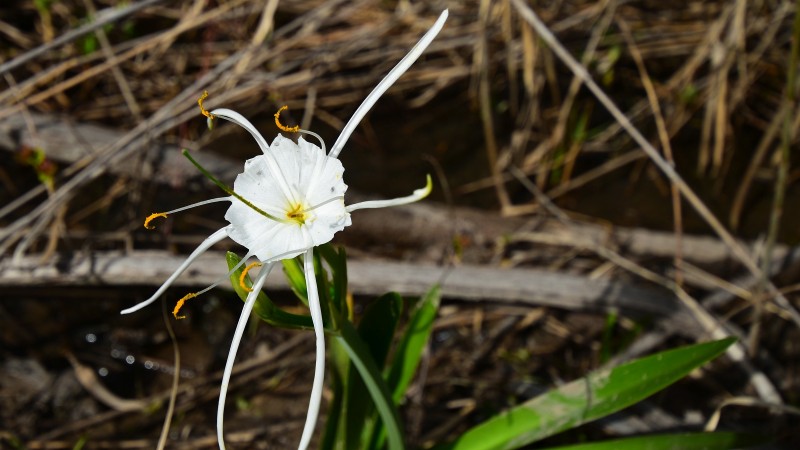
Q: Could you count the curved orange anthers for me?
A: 5